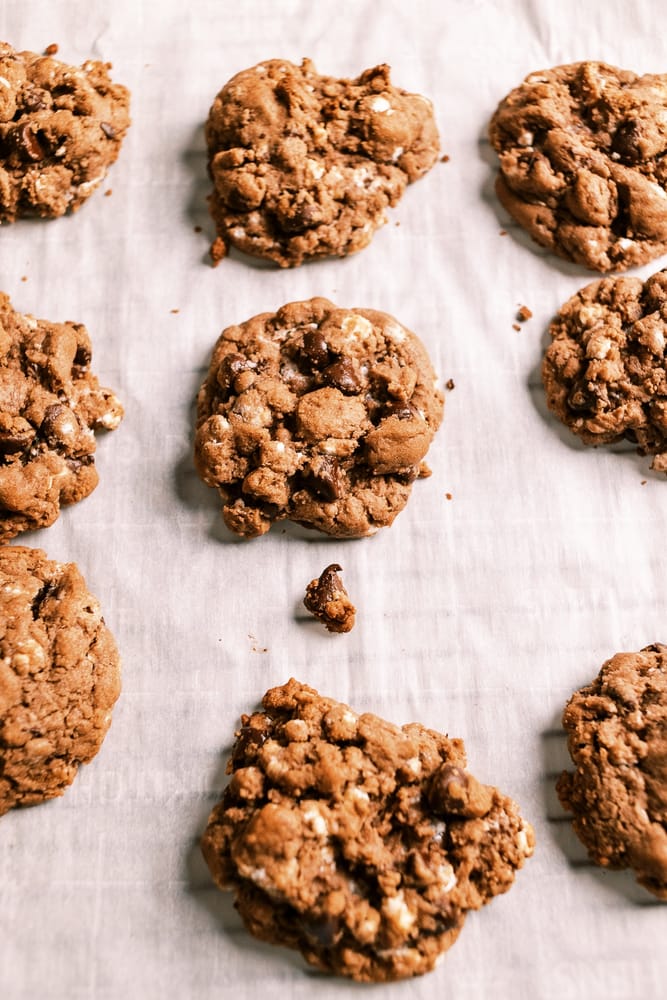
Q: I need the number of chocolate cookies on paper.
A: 9